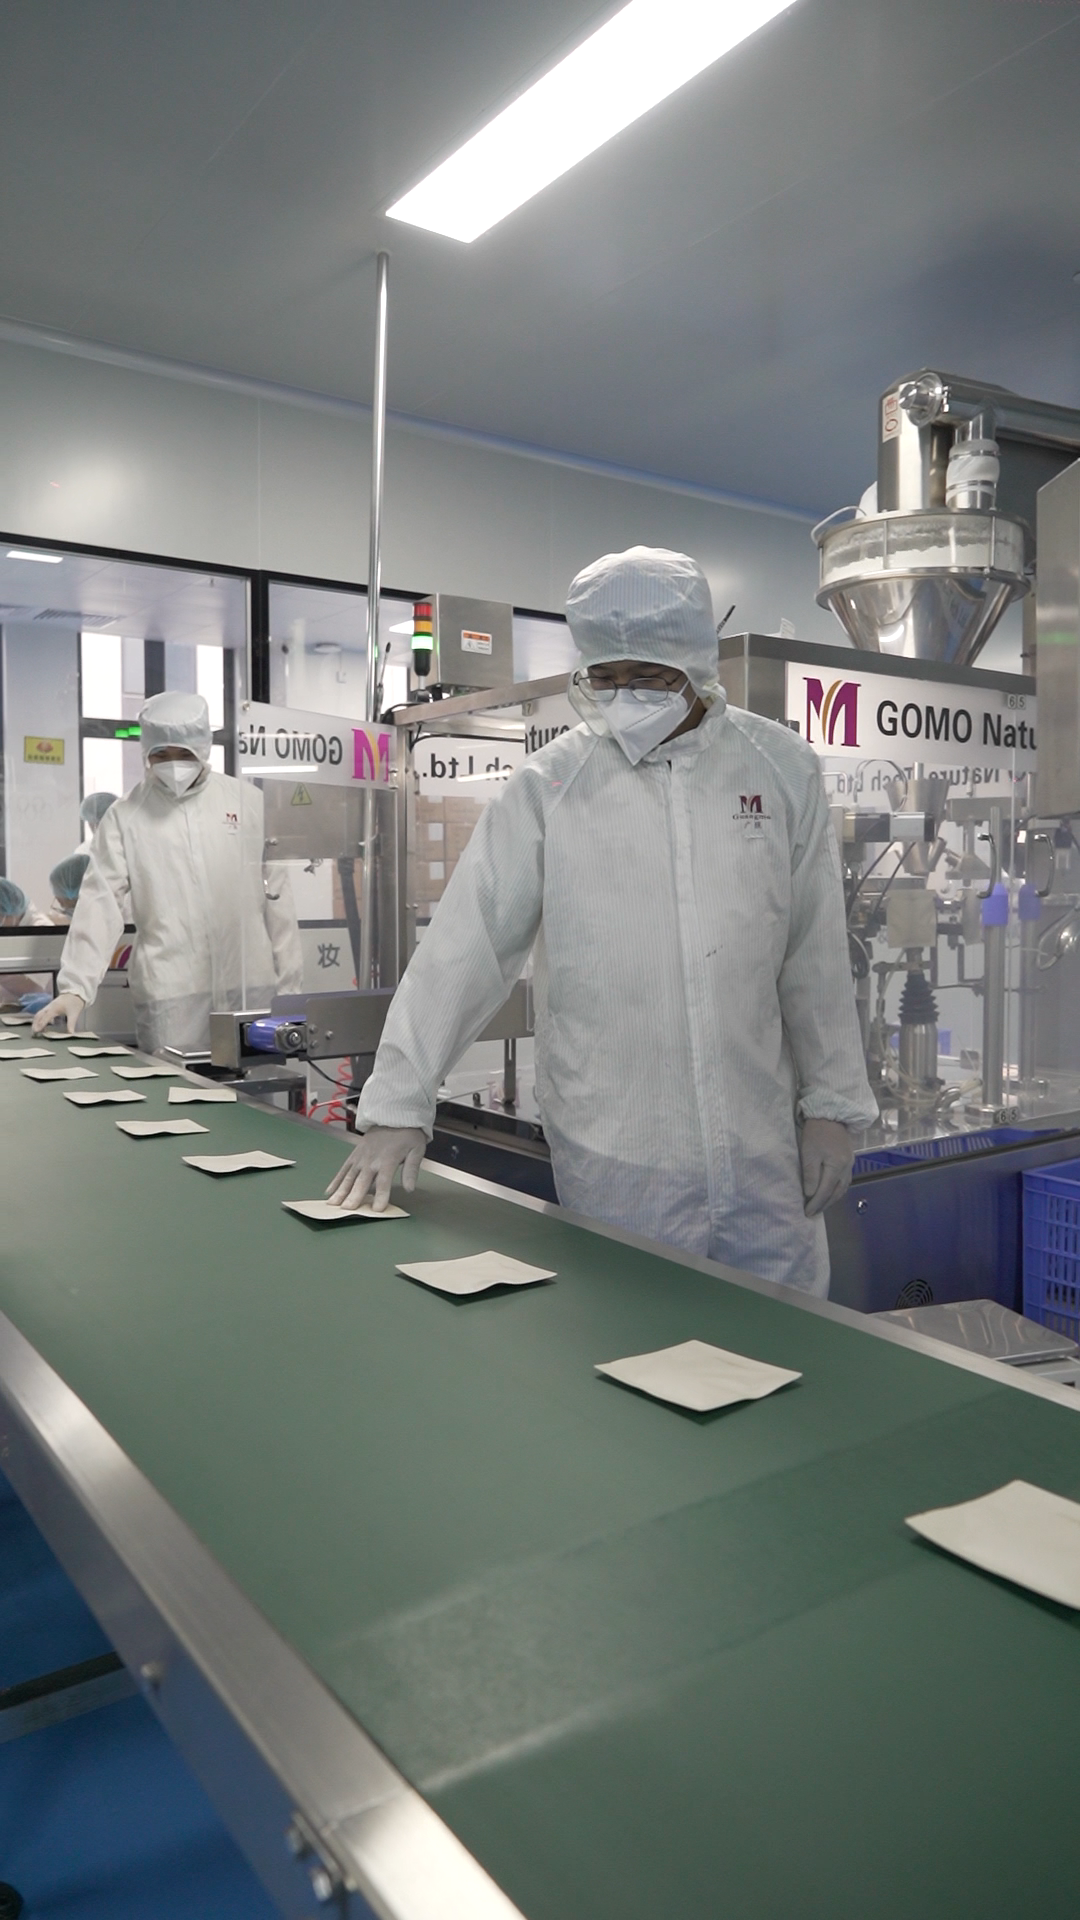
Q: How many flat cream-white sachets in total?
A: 15